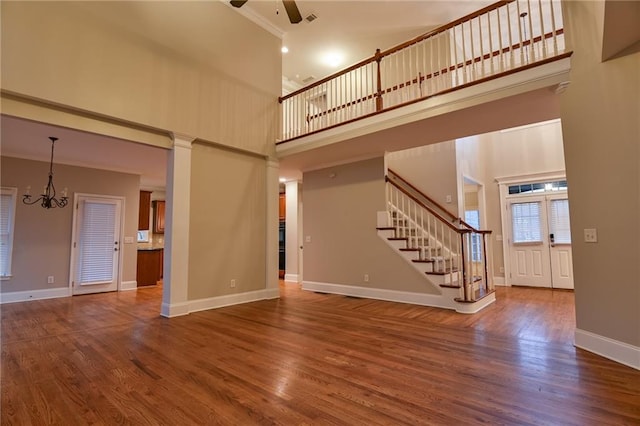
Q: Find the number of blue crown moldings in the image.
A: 0